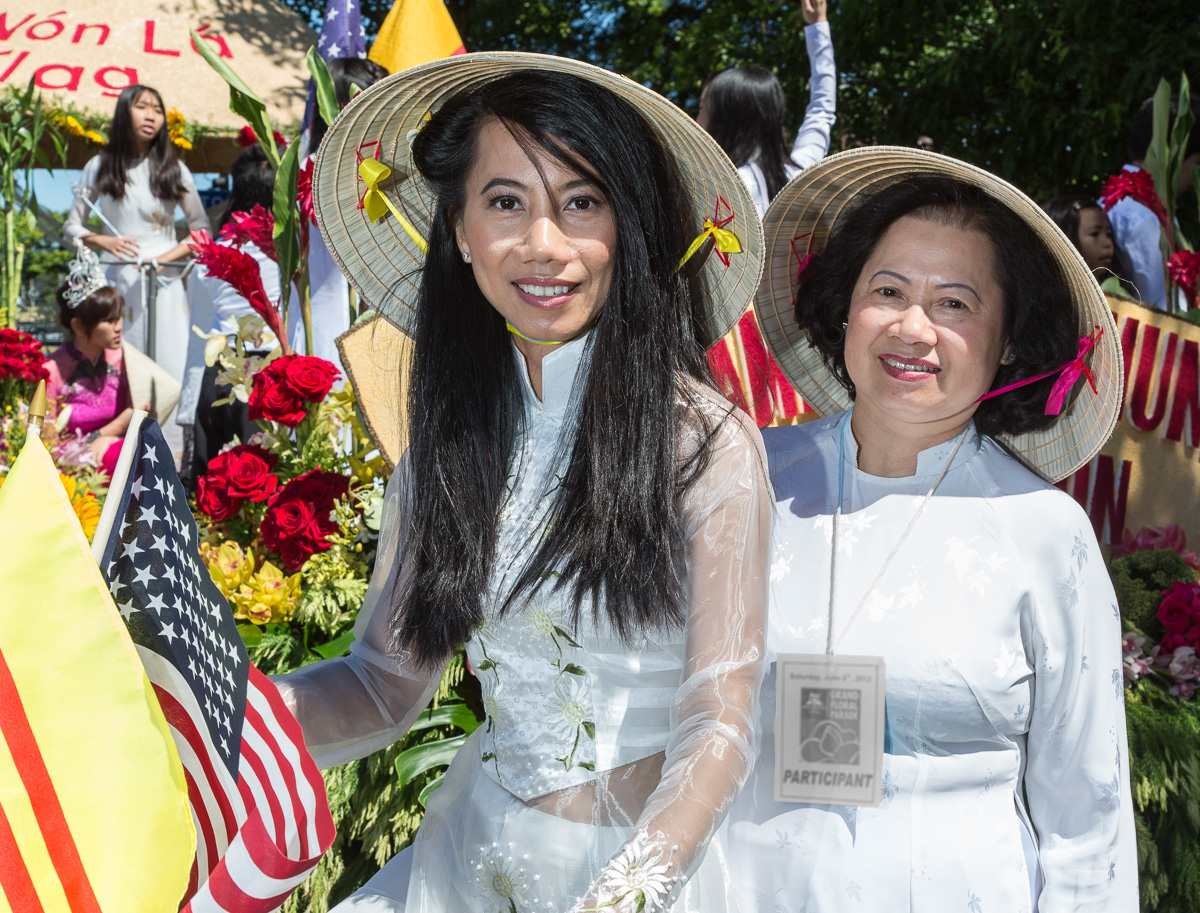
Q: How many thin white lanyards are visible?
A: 1